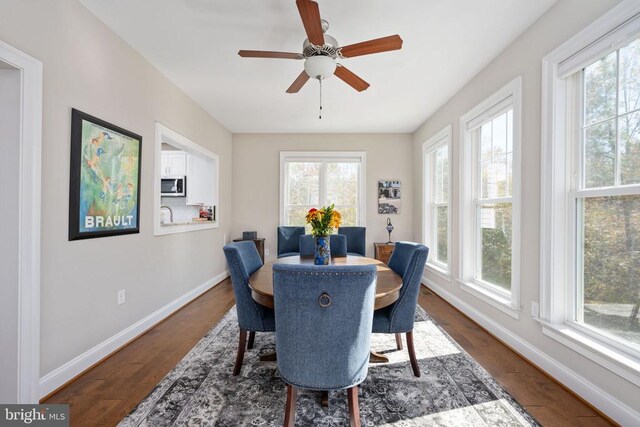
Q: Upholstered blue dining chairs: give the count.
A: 6